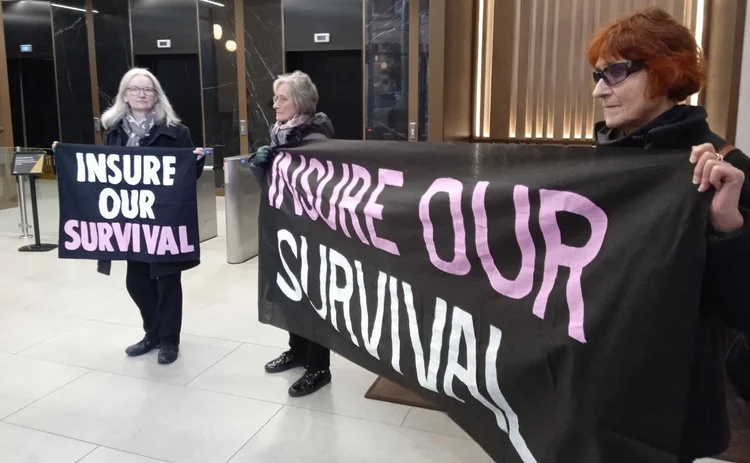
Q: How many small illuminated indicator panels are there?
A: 3